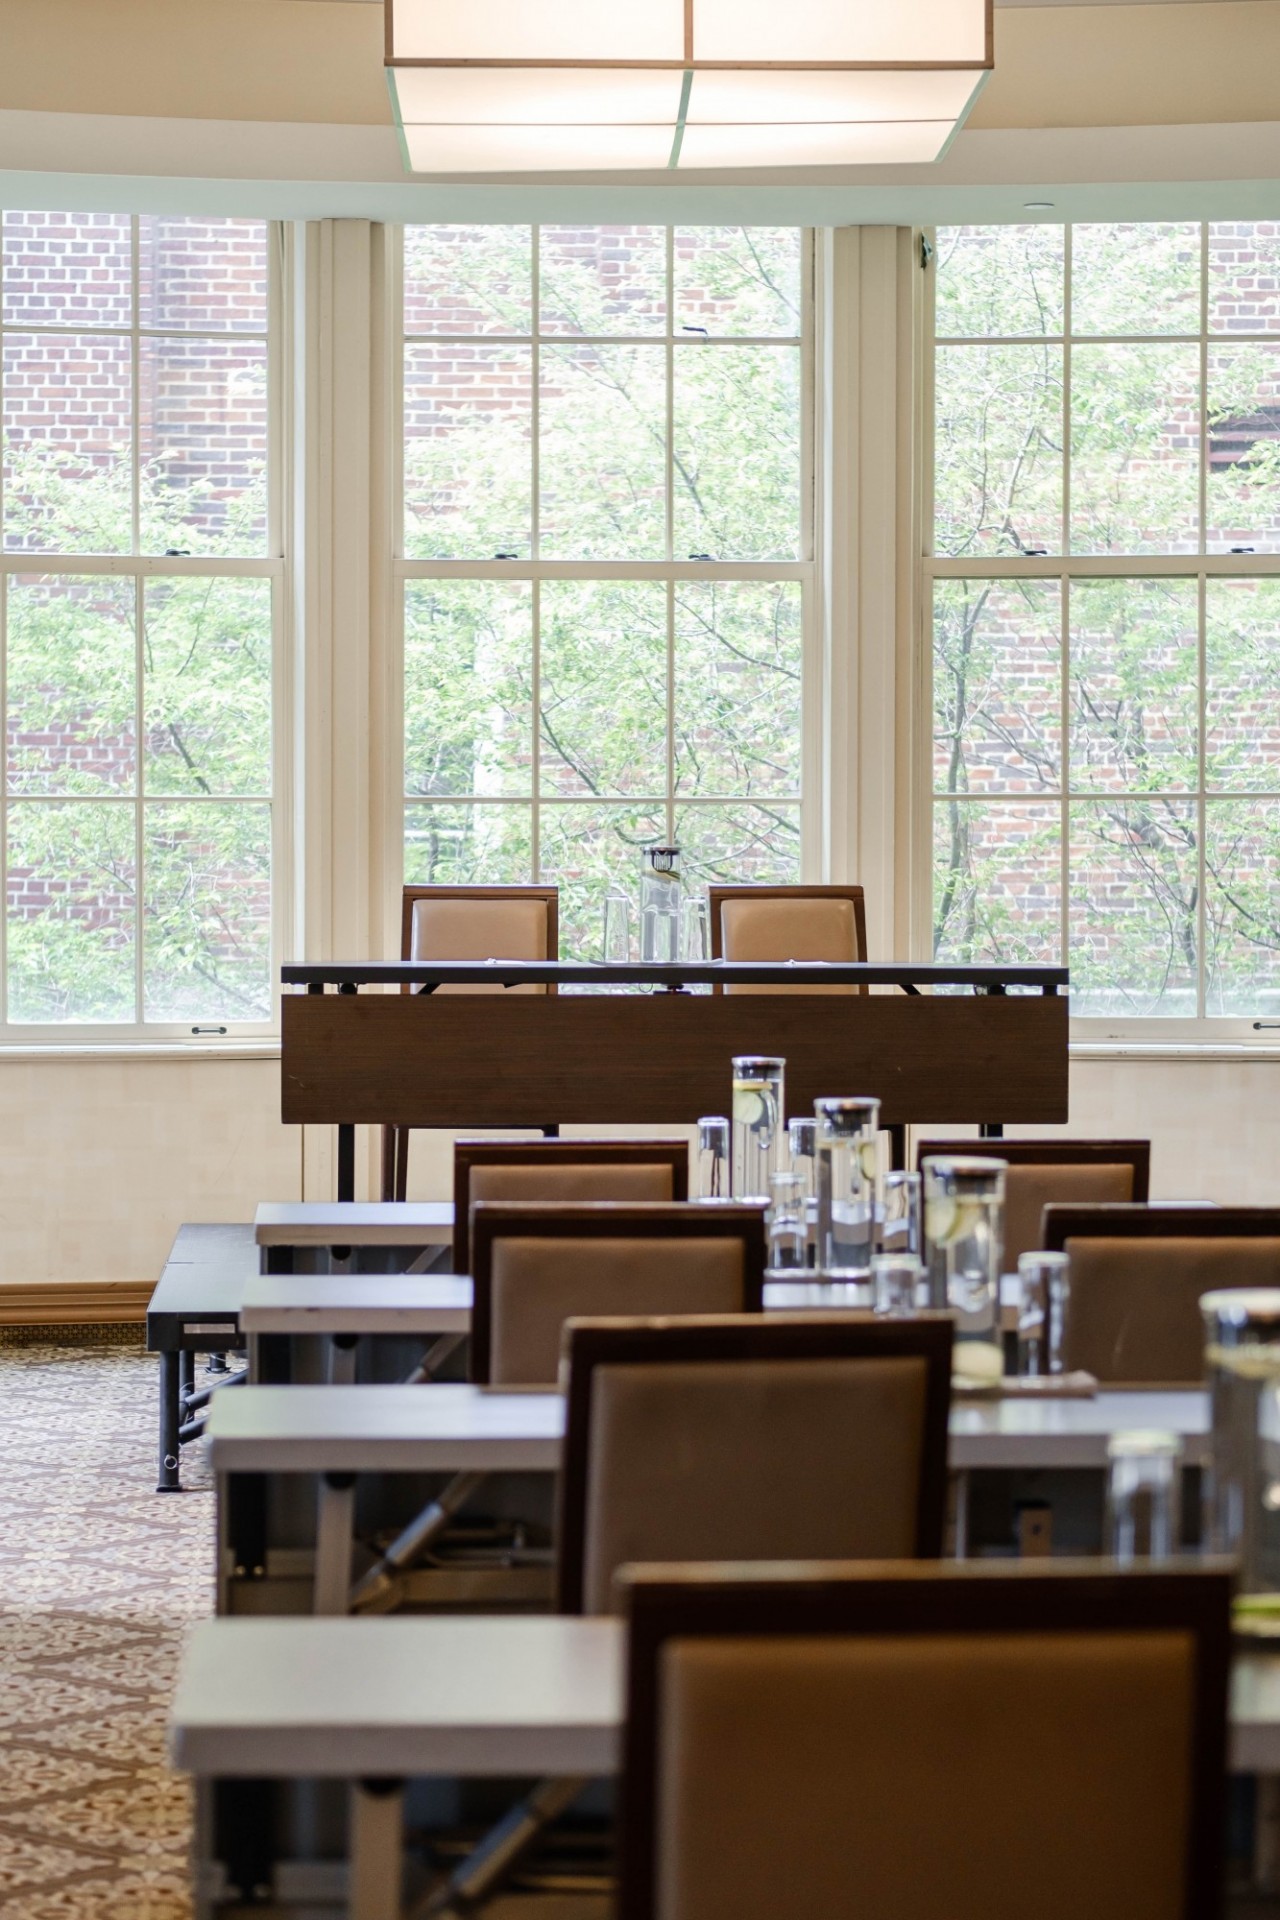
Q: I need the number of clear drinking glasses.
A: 9